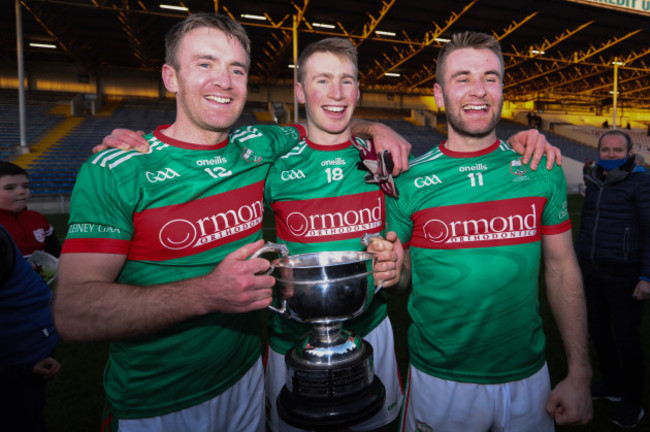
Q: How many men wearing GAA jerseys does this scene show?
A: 3